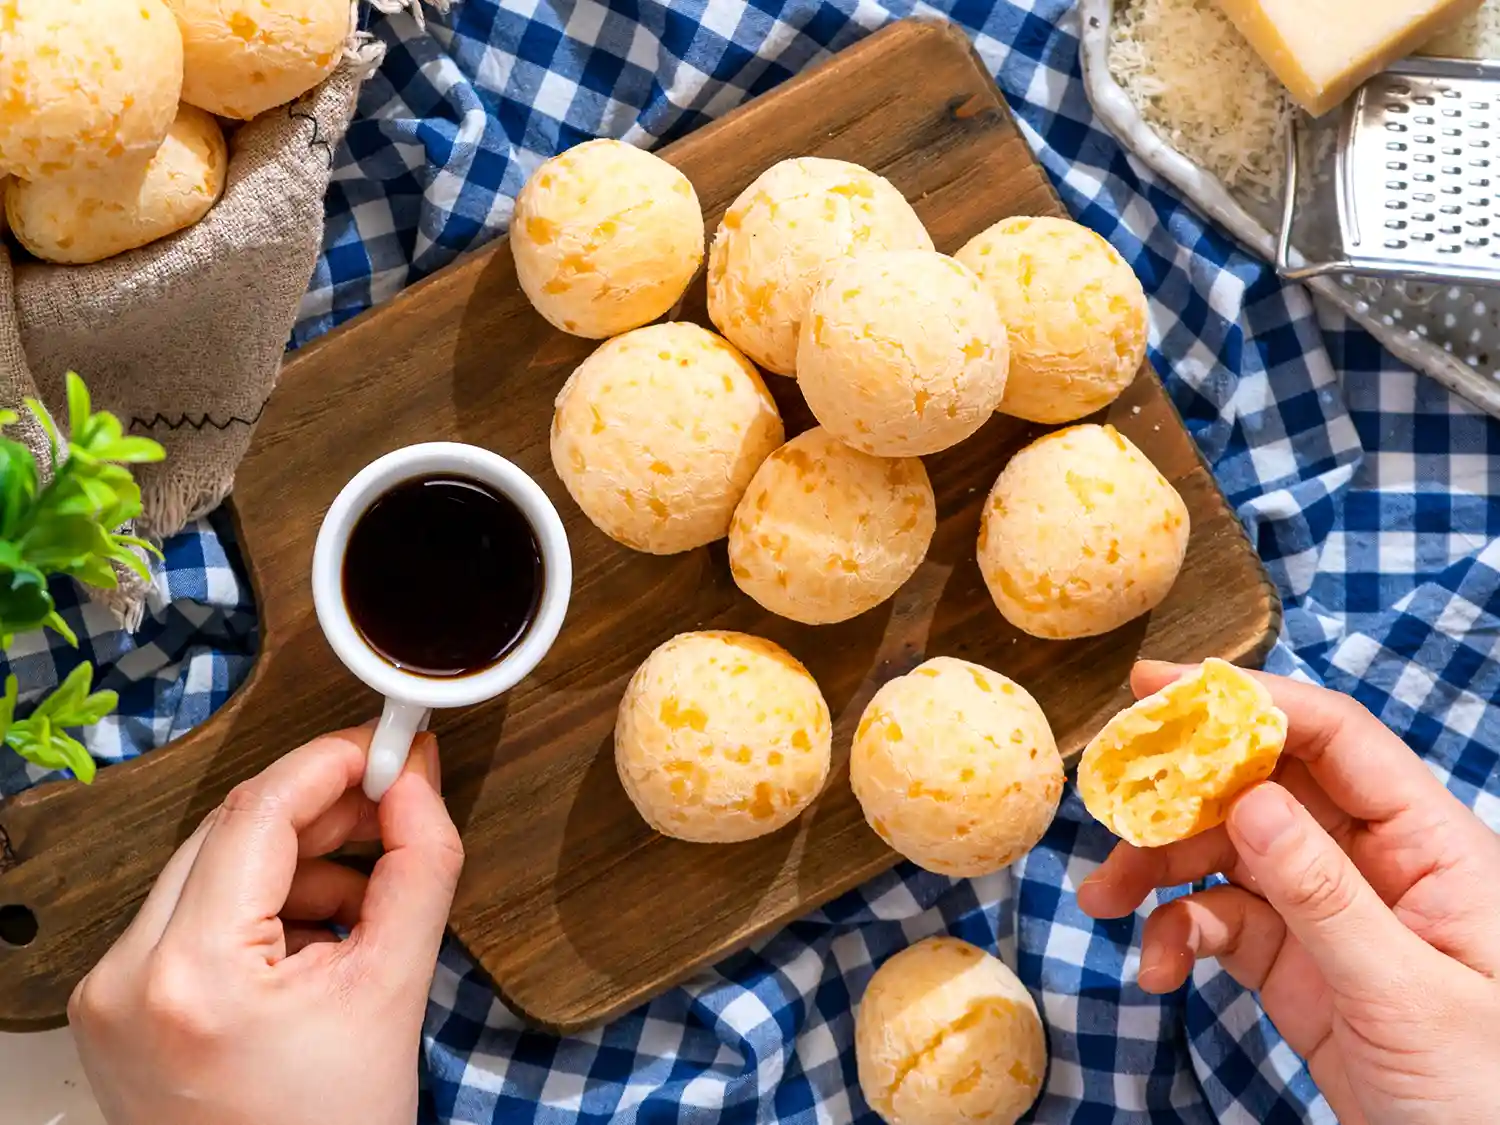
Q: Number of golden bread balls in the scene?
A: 14